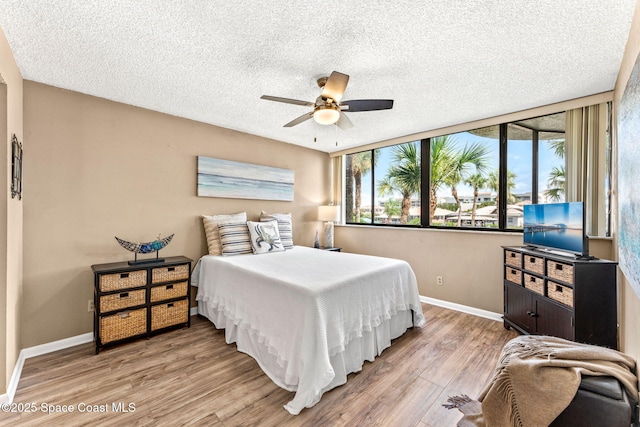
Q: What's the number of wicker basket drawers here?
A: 12